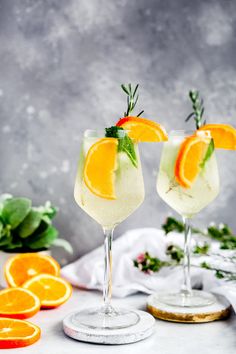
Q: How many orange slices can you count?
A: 8